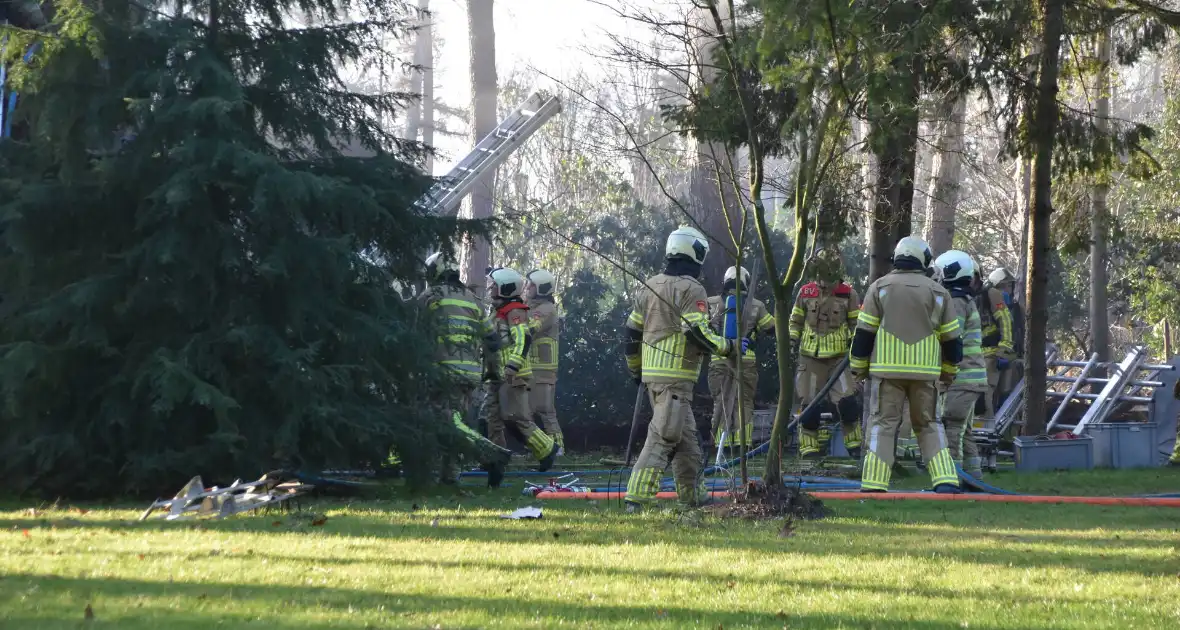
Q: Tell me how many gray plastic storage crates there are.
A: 2